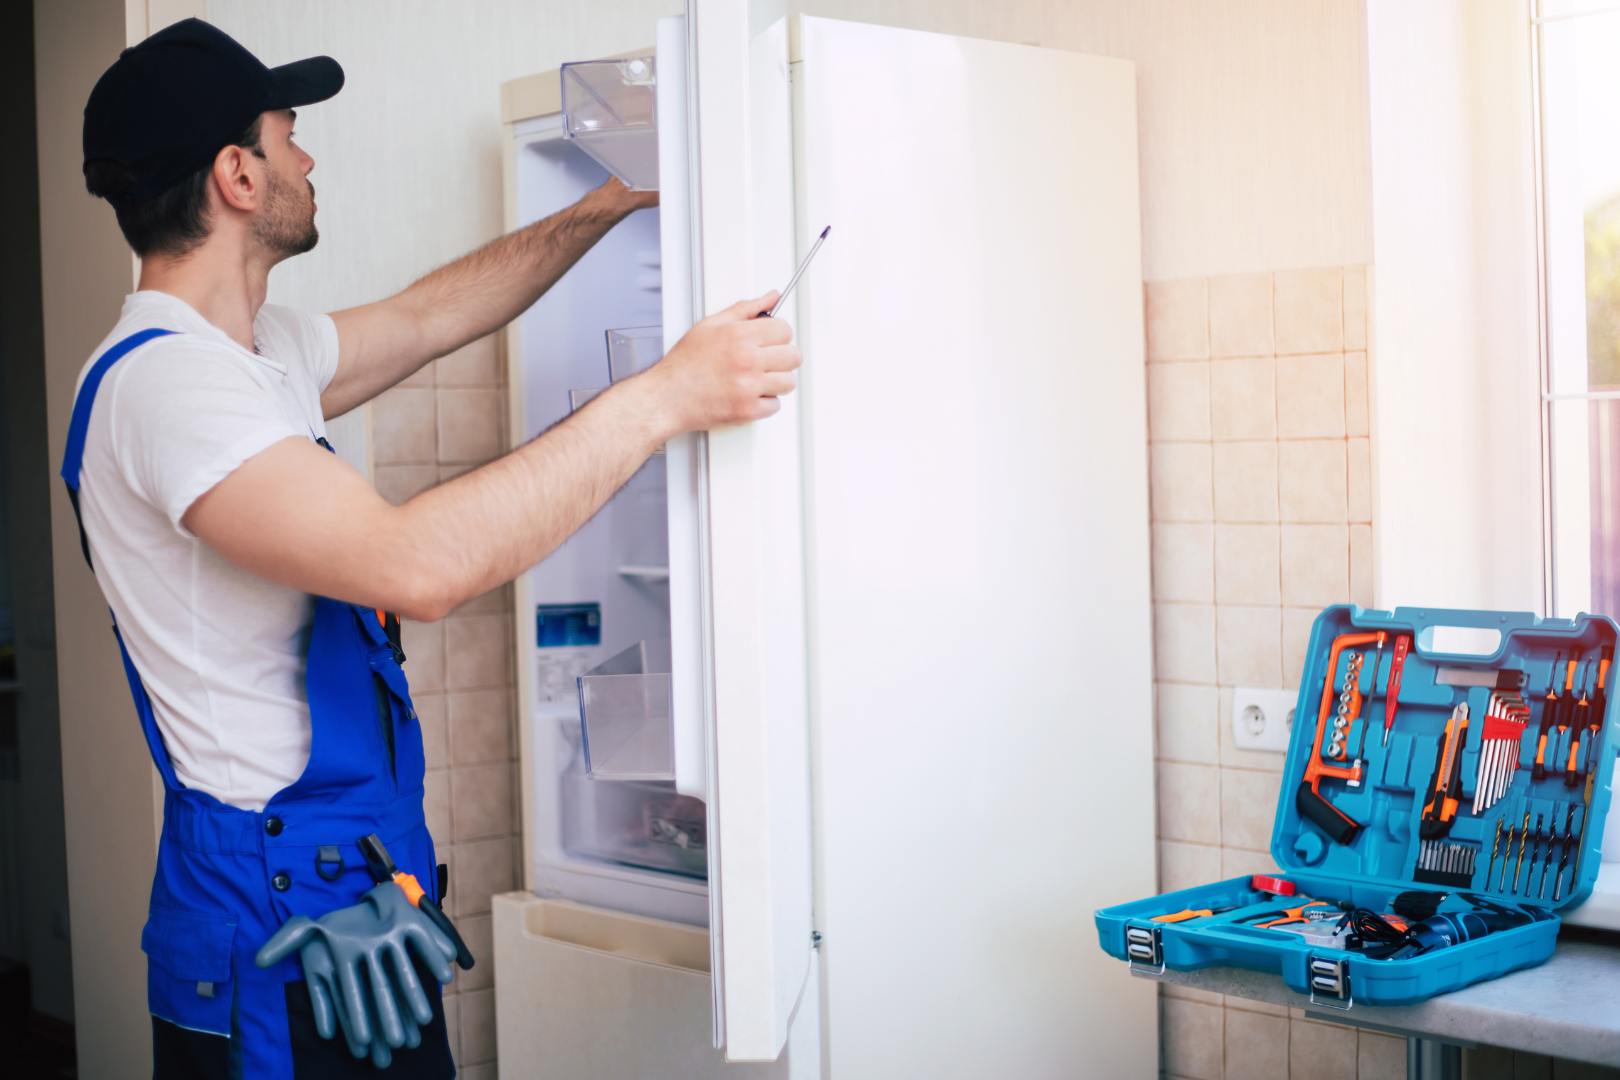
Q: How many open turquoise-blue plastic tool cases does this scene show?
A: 1